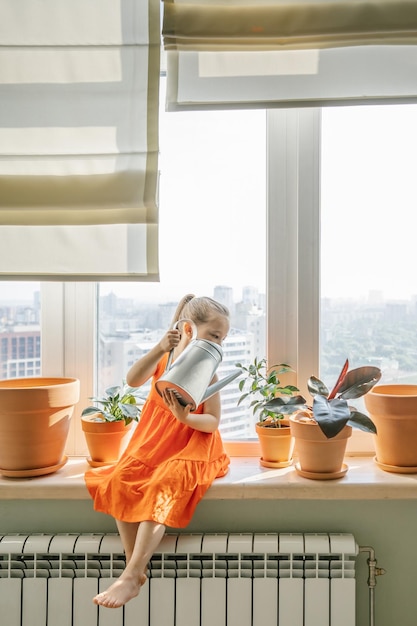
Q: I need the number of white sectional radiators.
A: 1